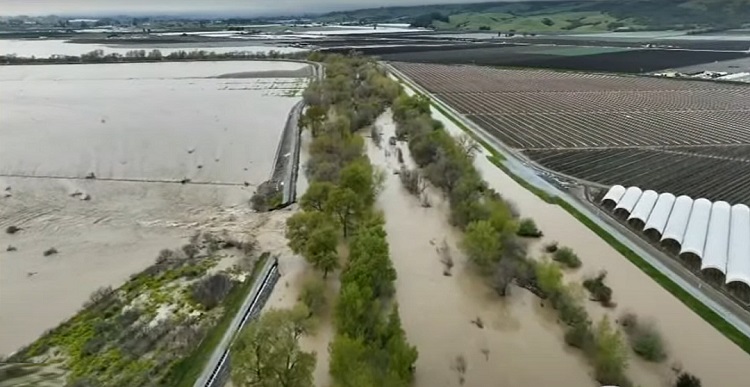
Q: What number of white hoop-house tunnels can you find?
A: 8